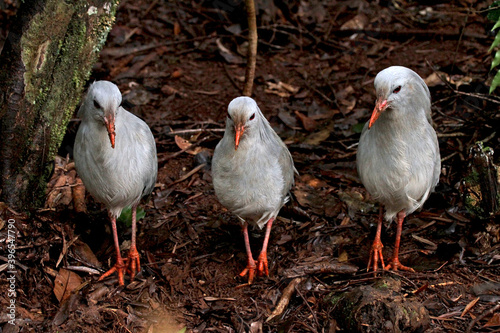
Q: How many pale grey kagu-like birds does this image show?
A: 3